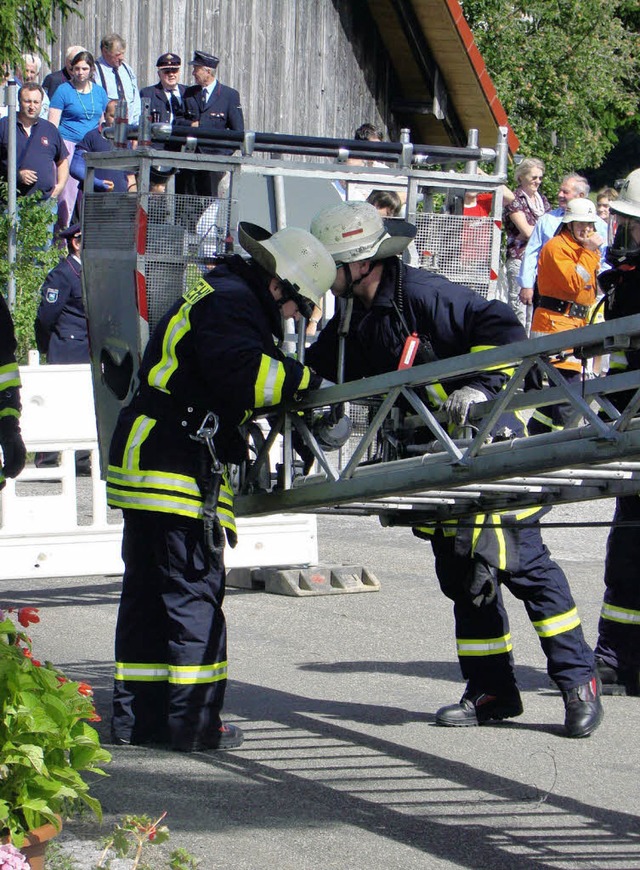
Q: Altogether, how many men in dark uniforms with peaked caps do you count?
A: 3